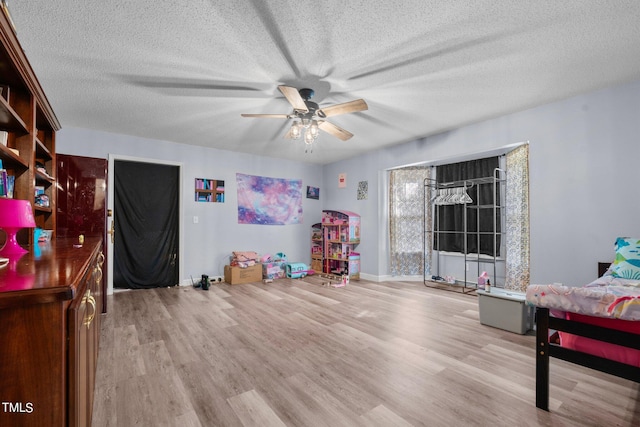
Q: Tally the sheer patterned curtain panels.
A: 2